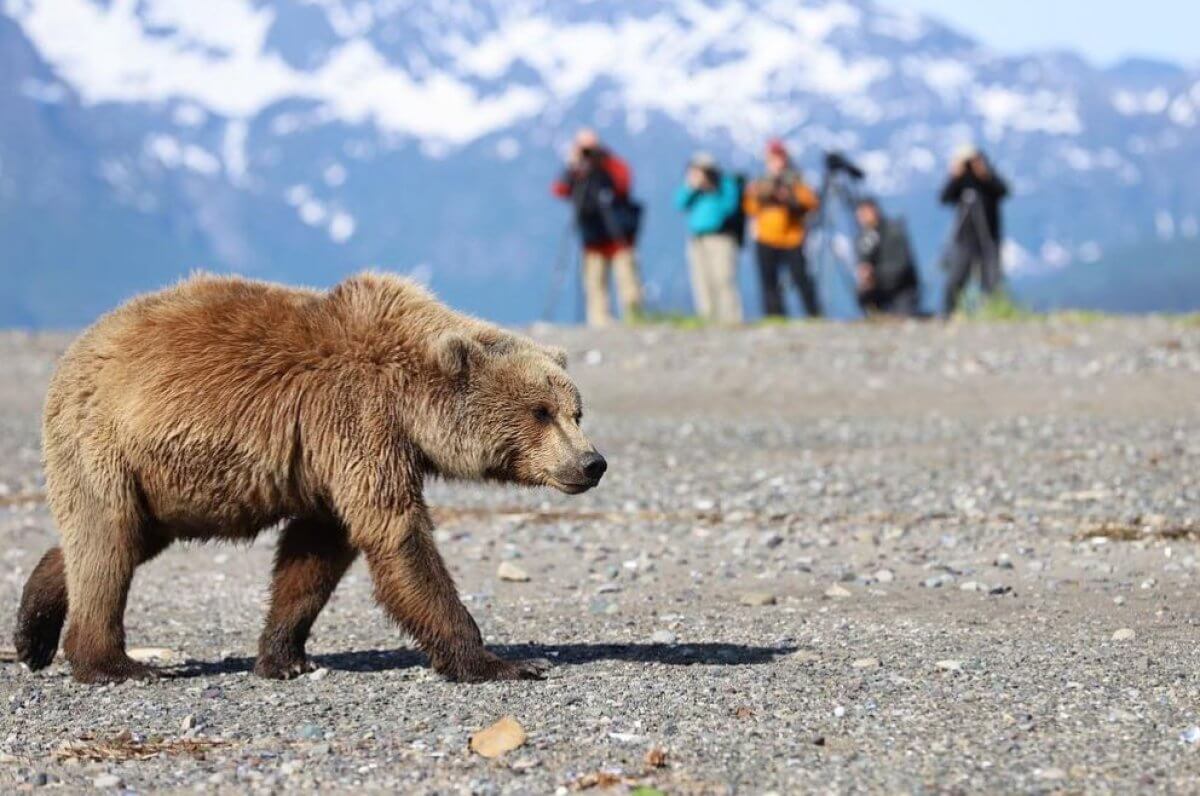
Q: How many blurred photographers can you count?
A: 5